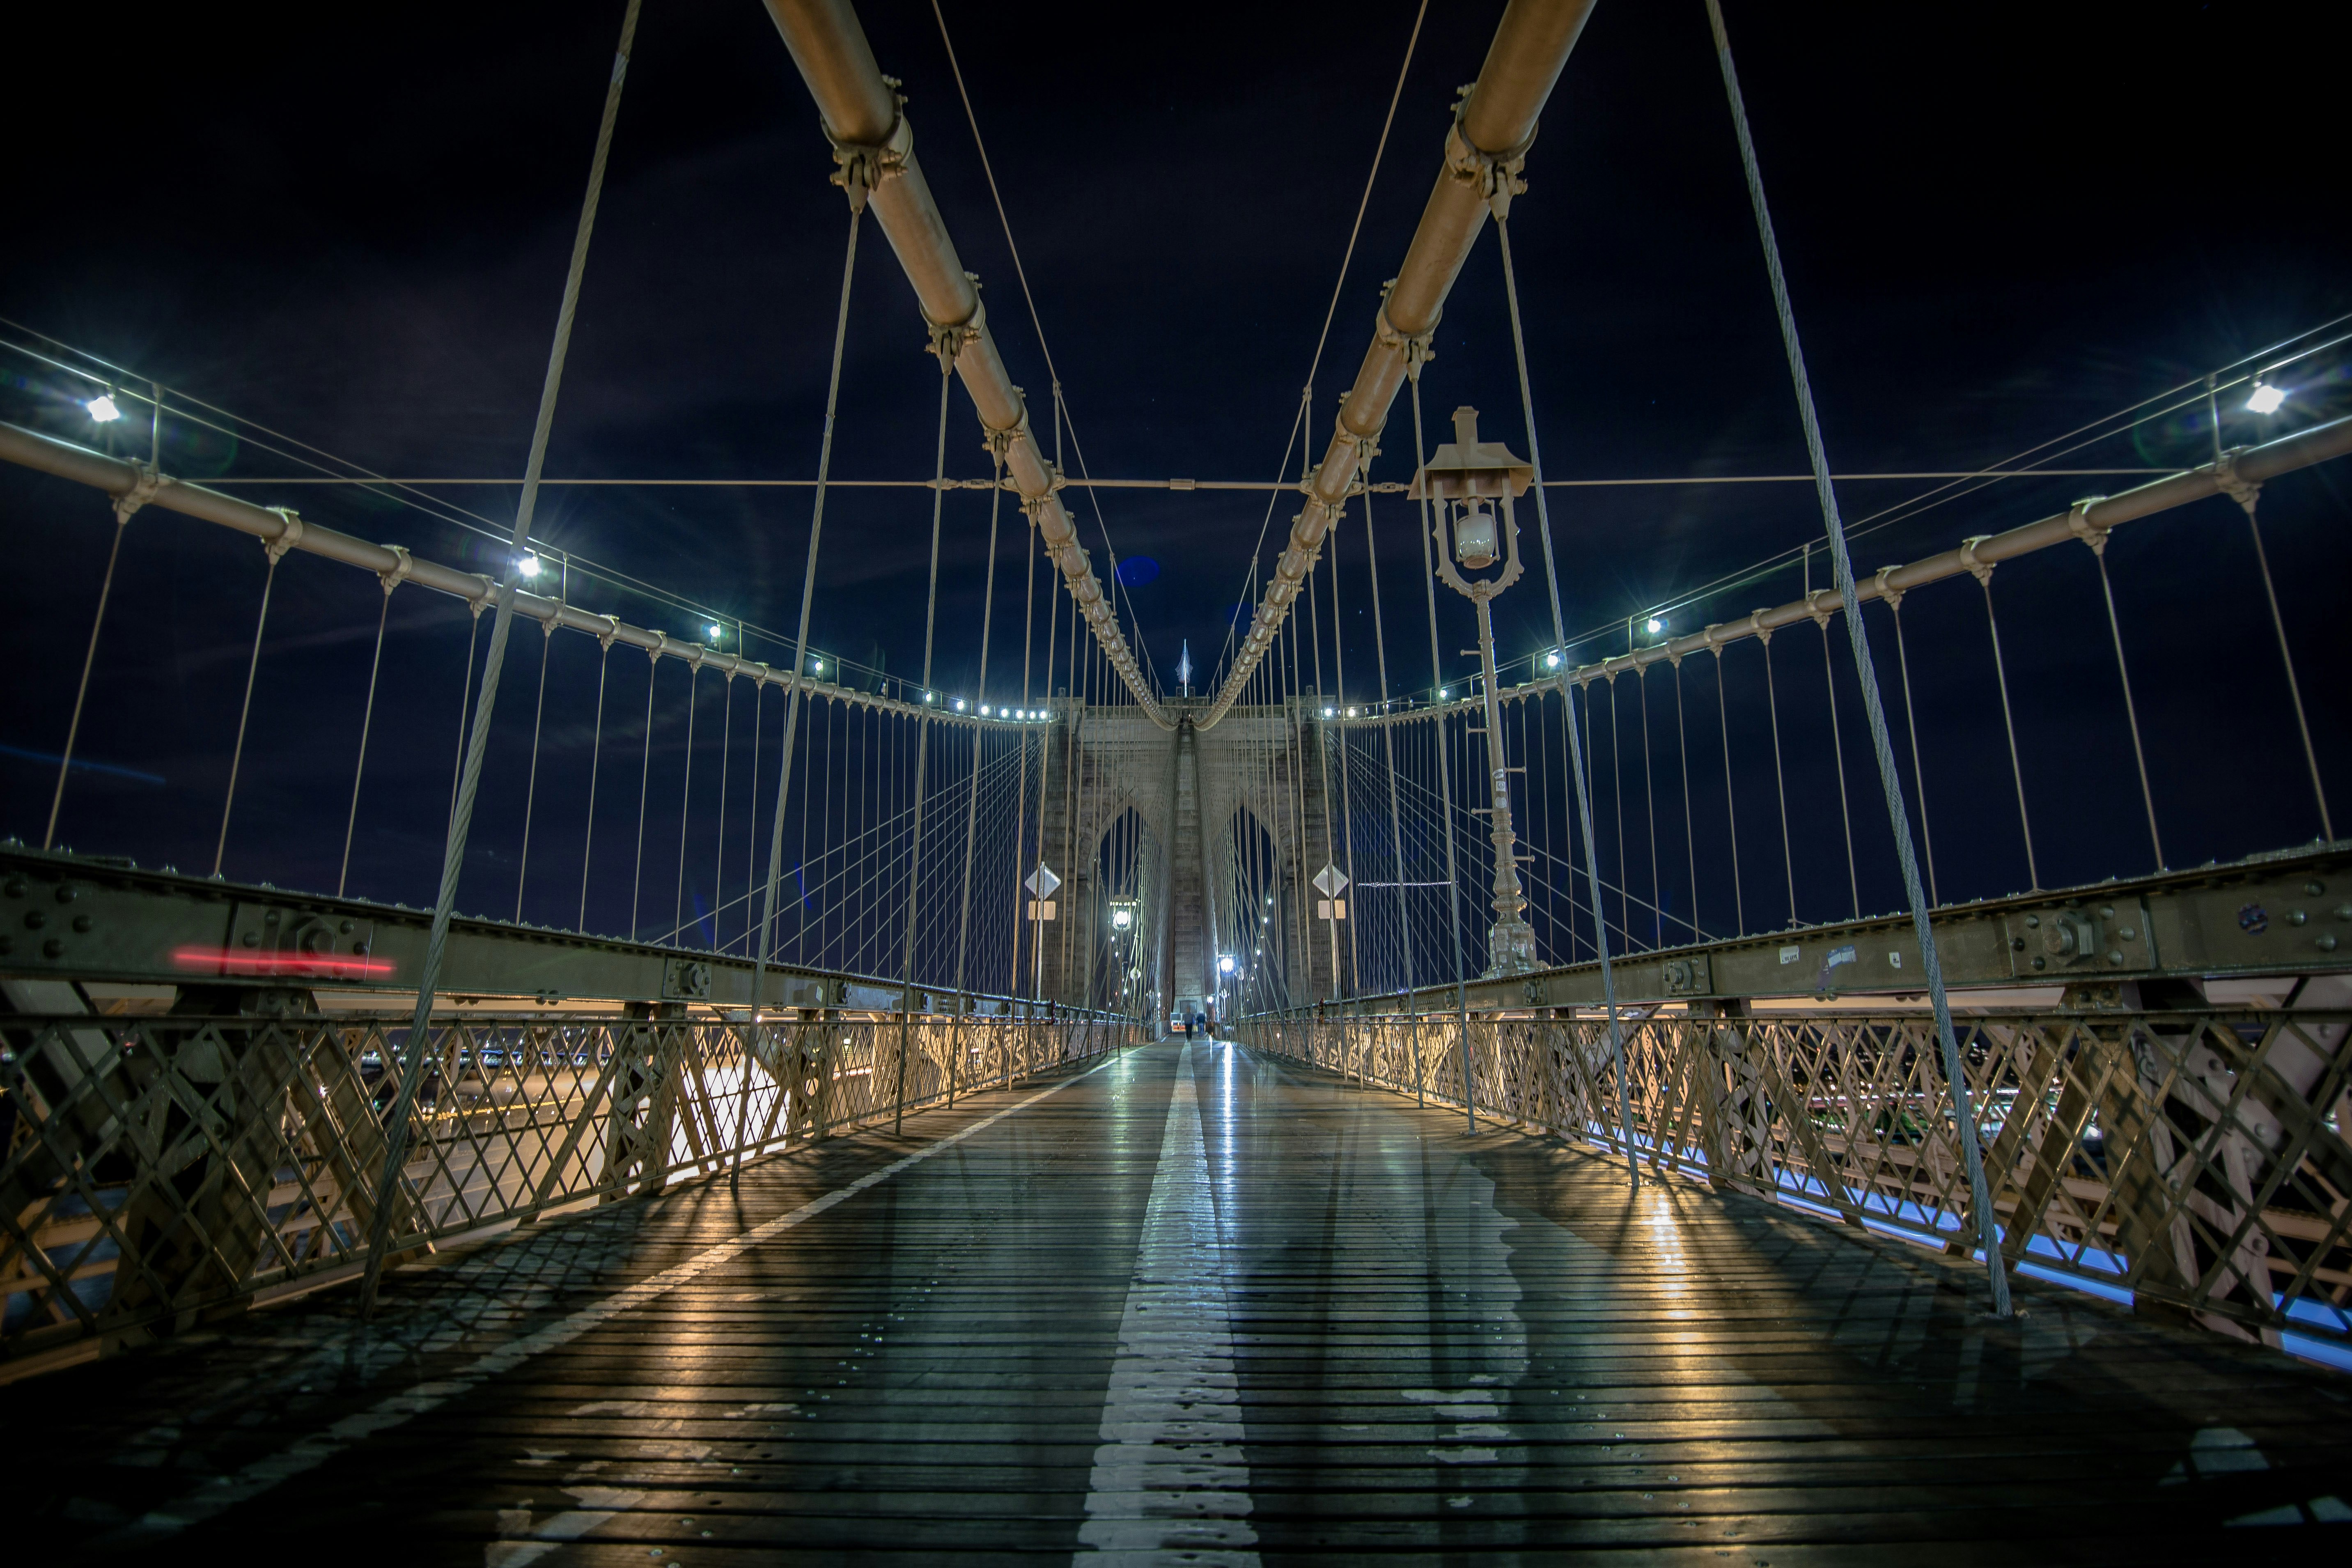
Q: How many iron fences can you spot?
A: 2